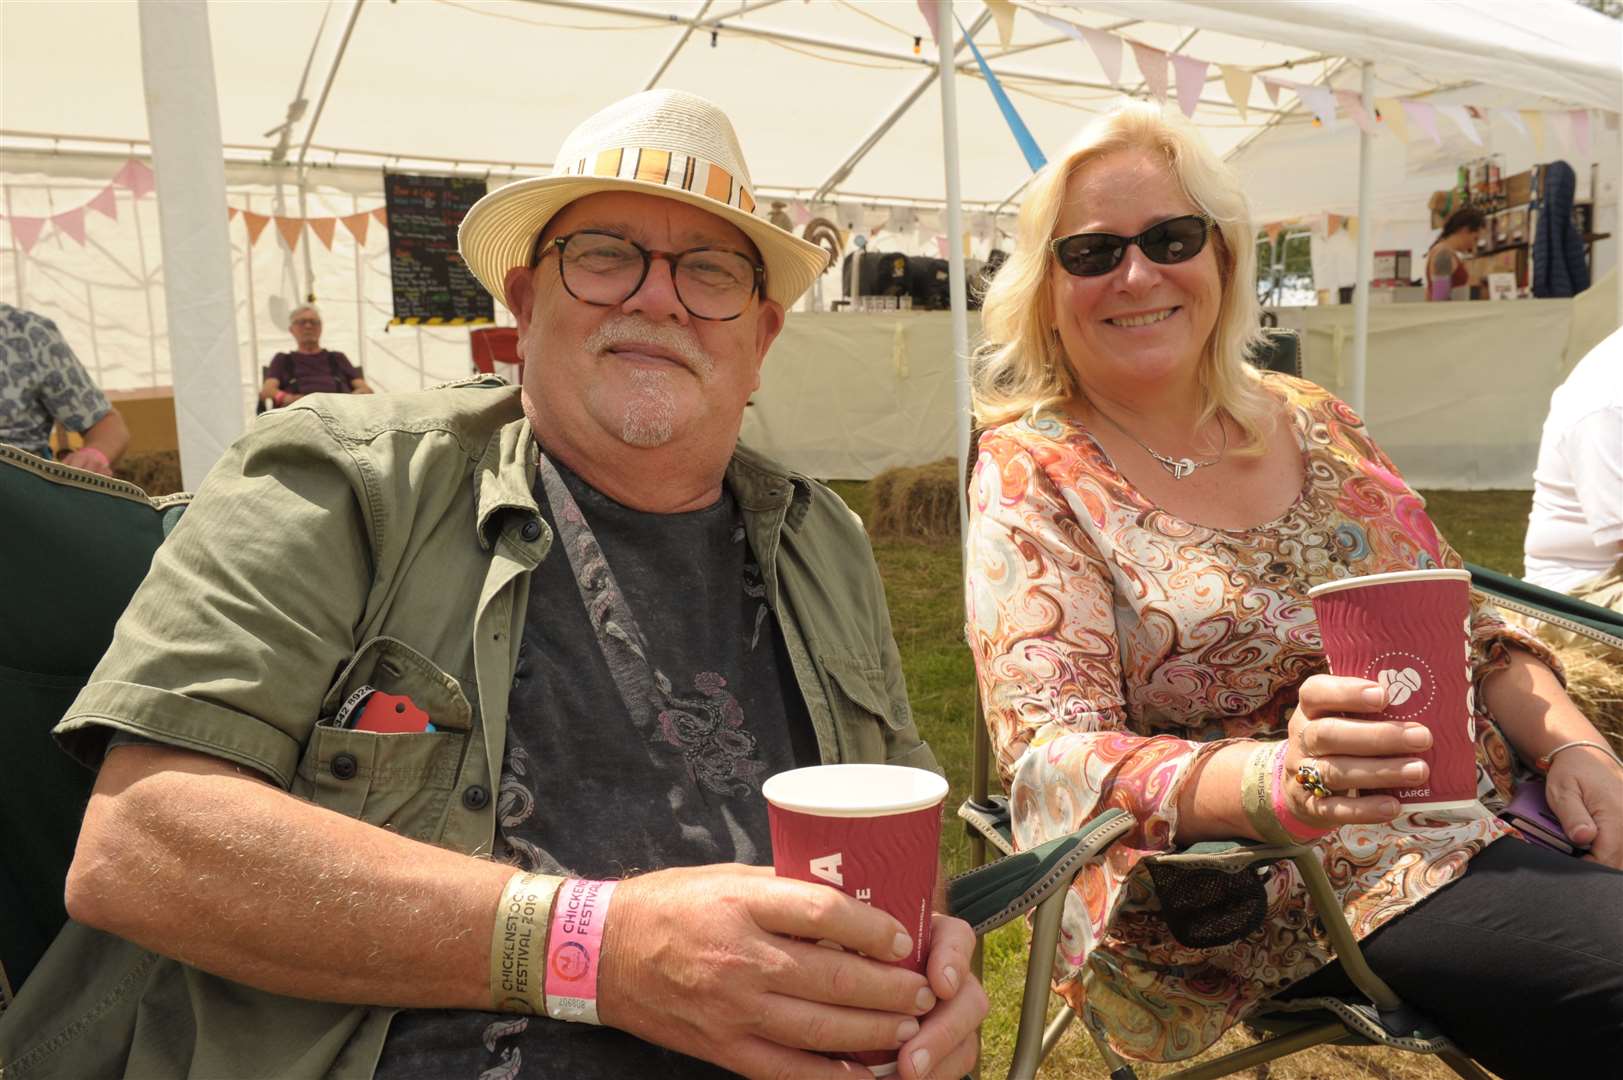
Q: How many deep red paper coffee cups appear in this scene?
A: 2